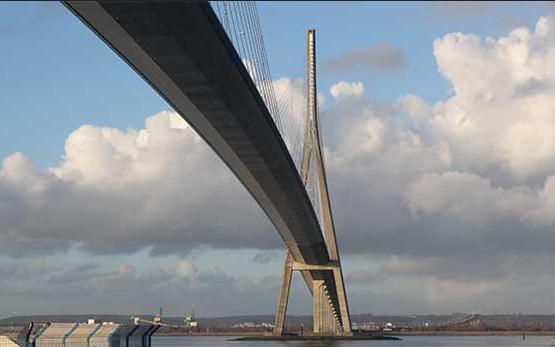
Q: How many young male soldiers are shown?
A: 0